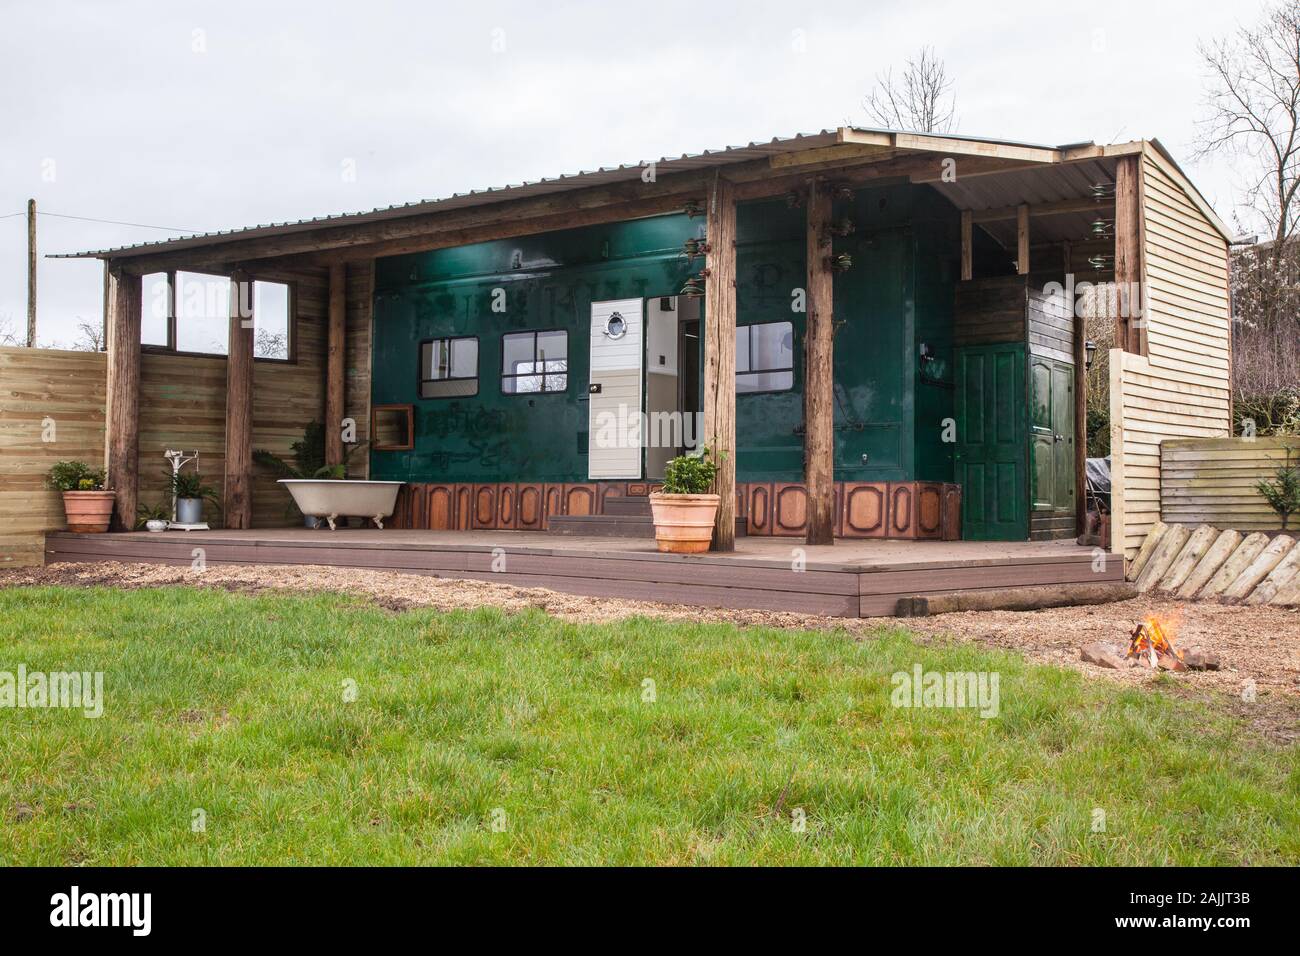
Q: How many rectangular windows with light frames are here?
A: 0